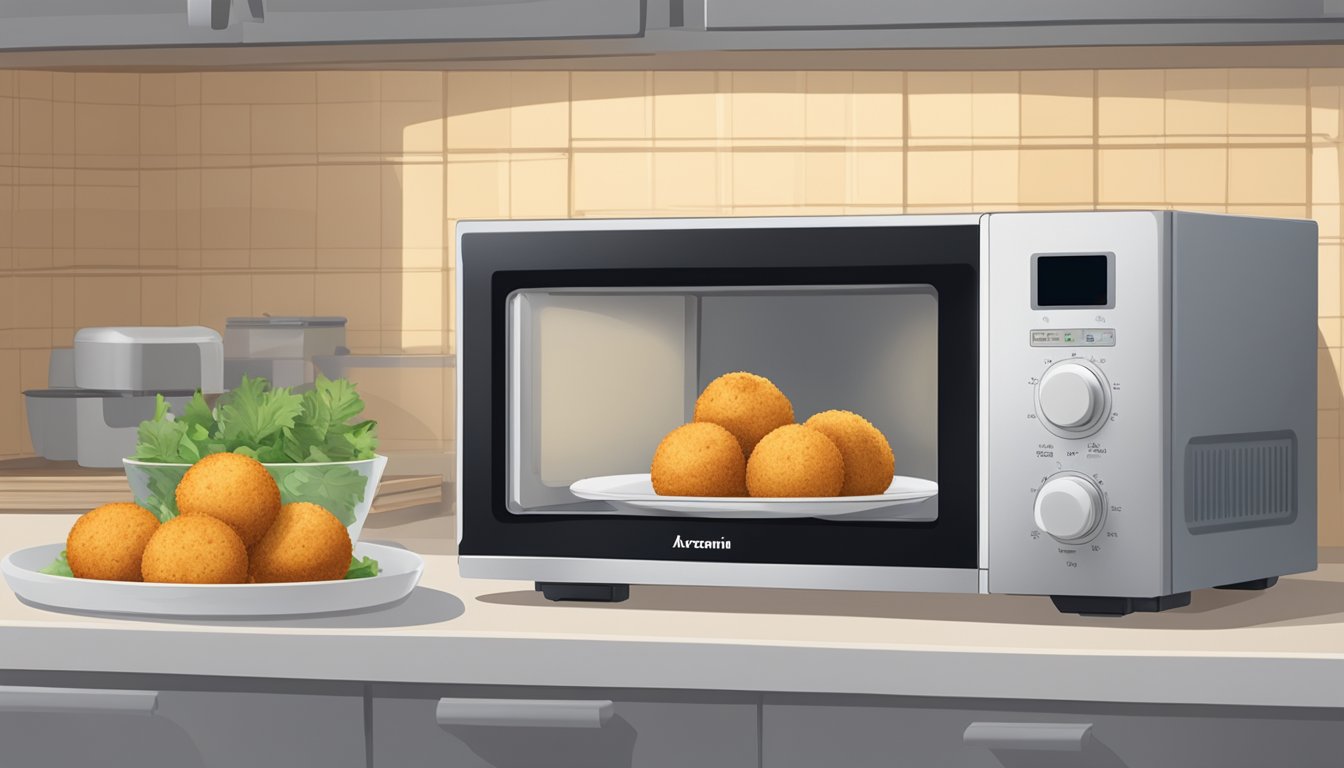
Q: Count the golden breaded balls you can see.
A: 8